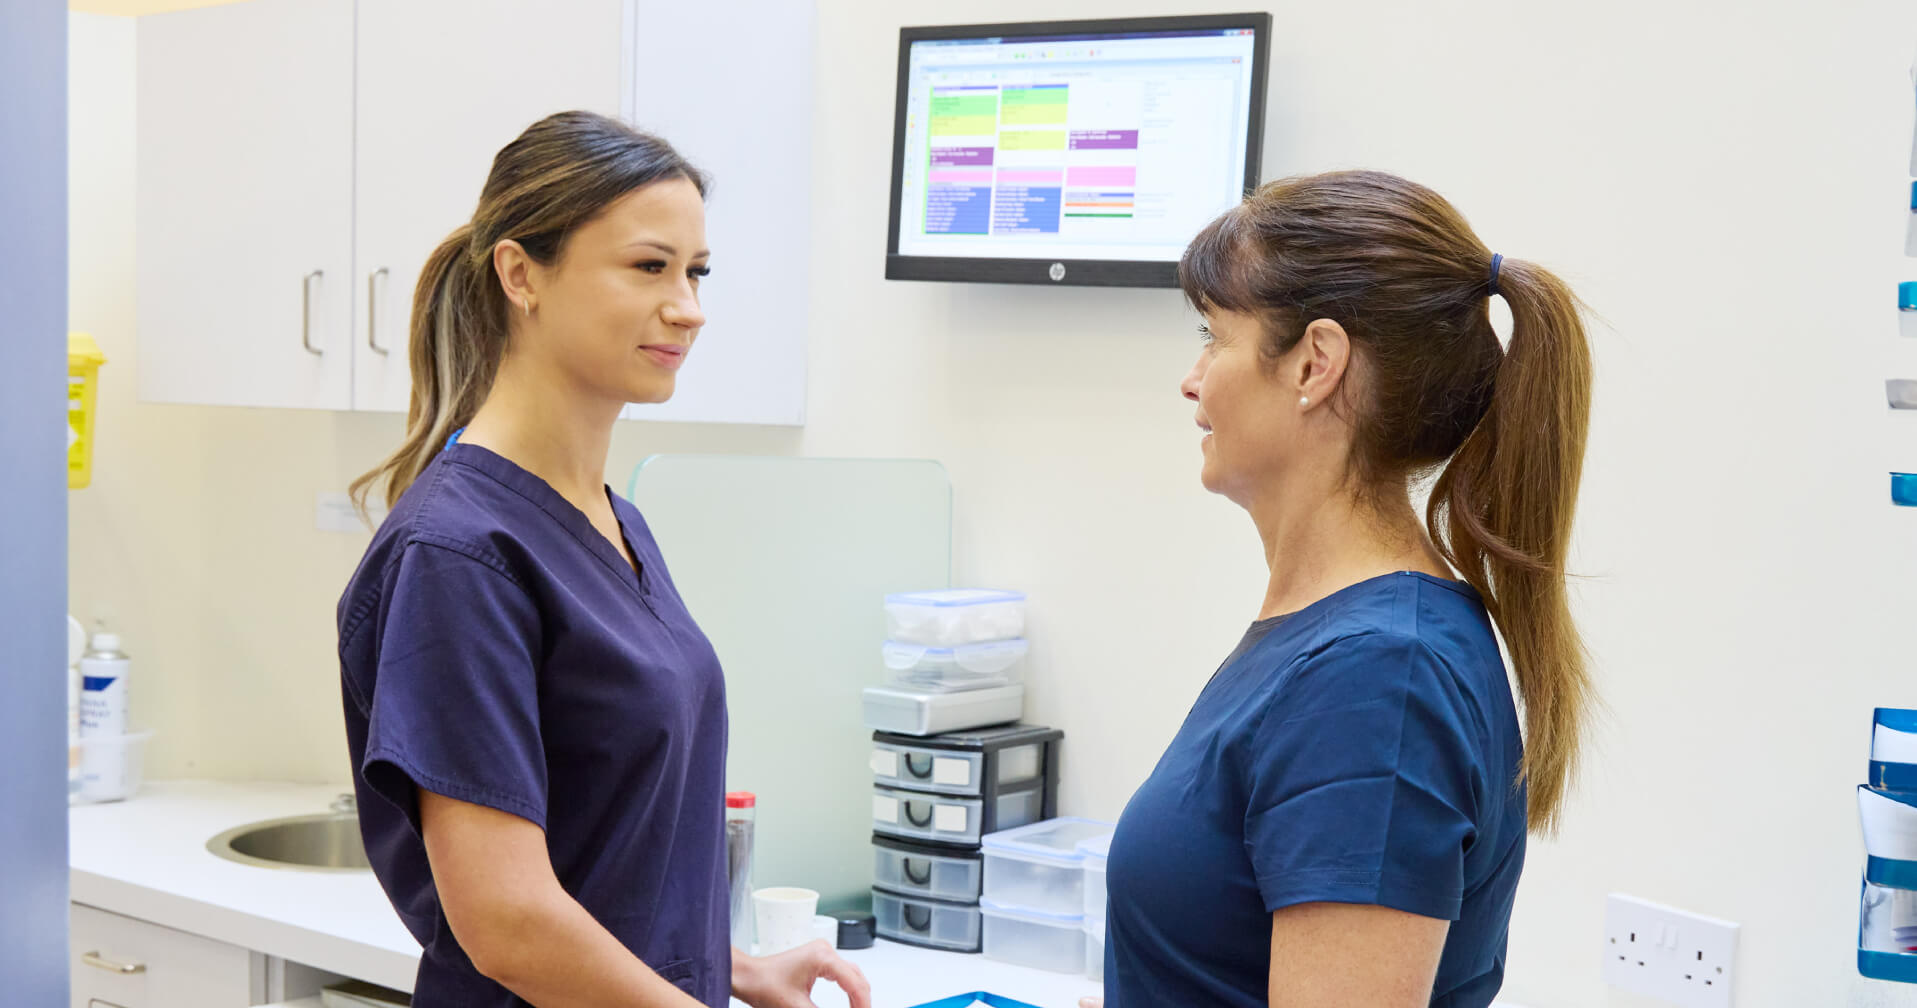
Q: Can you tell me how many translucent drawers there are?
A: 4